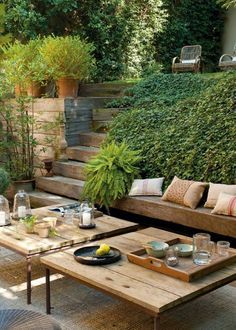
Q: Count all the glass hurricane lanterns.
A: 3